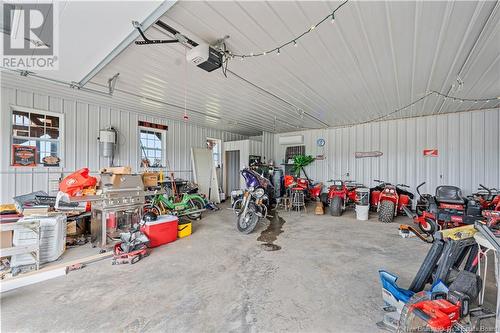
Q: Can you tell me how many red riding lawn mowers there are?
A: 1